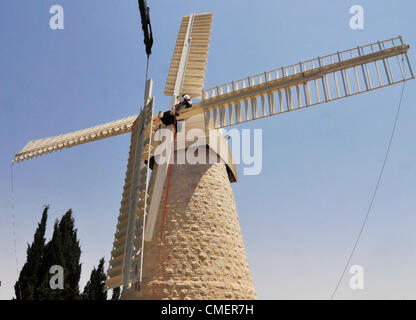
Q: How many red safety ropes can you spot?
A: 1